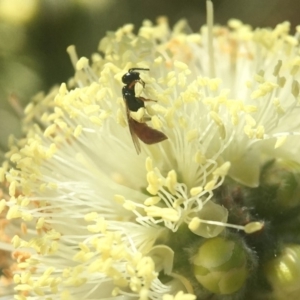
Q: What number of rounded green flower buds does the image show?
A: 3